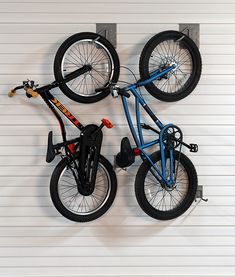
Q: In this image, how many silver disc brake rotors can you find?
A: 1